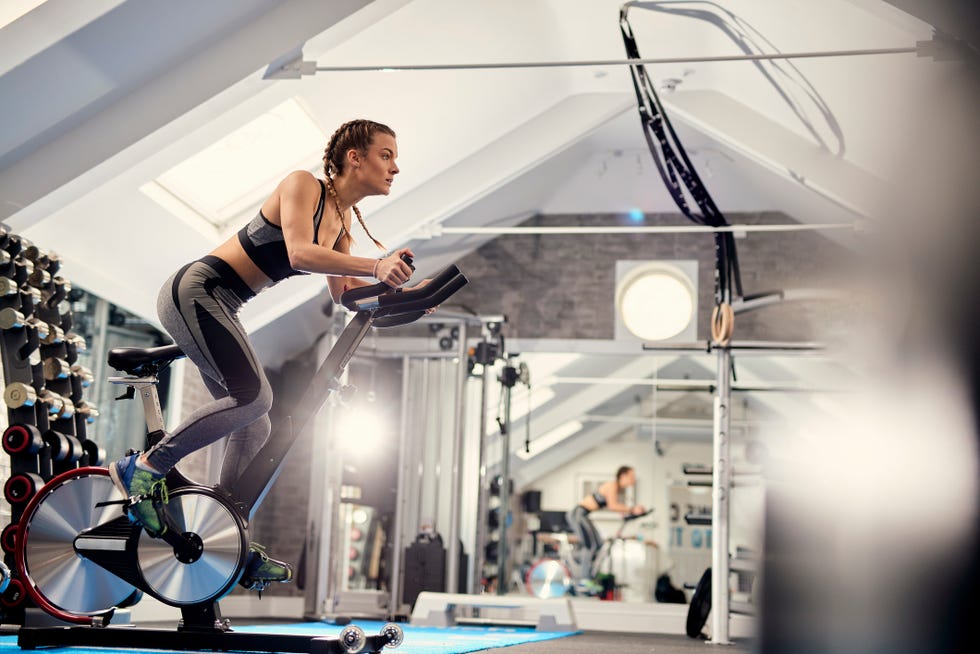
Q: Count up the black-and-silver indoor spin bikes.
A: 1